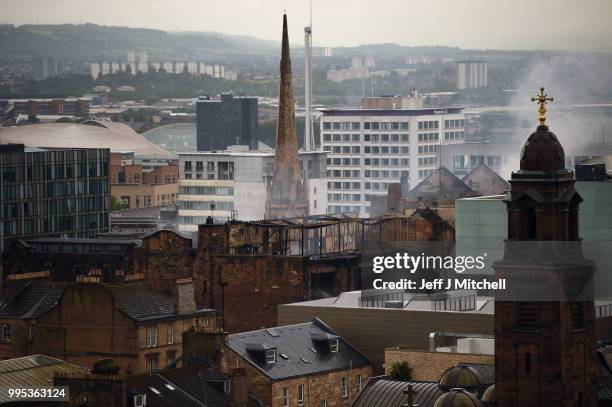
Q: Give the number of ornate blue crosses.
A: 0